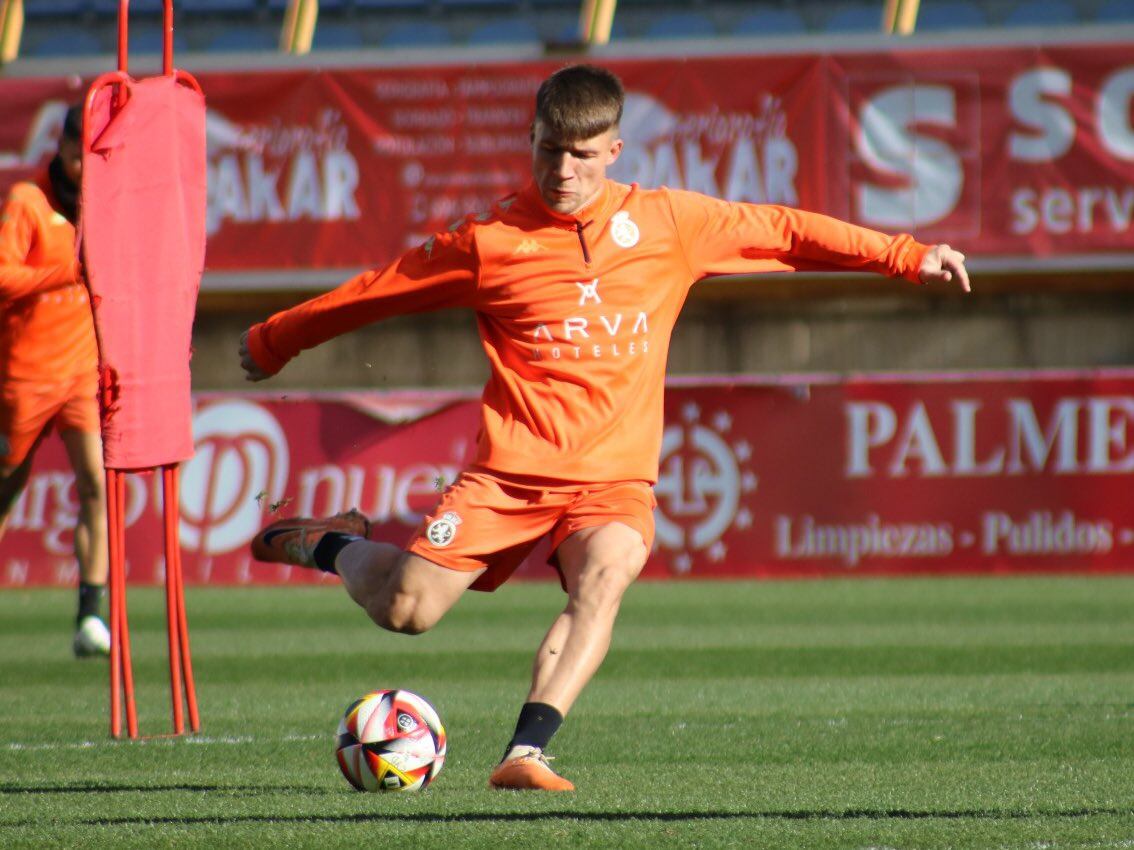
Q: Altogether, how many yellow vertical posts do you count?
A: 4